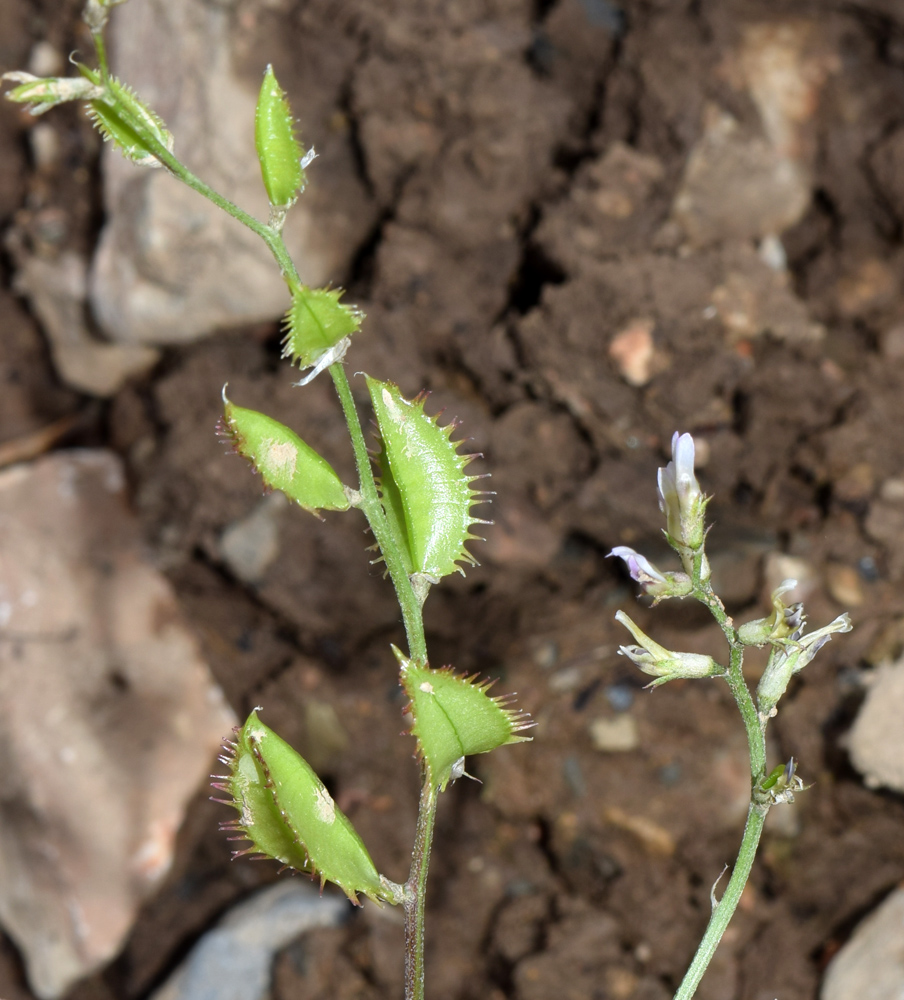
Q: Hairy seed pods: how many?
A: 7